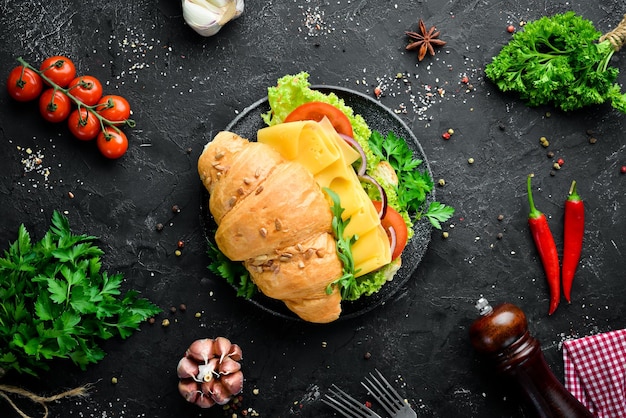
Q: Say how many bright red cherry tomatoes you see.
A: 7